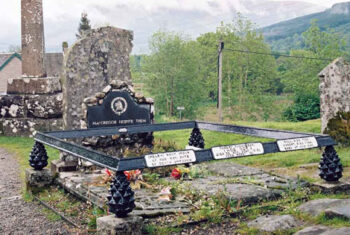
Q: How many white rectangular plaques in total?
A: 3